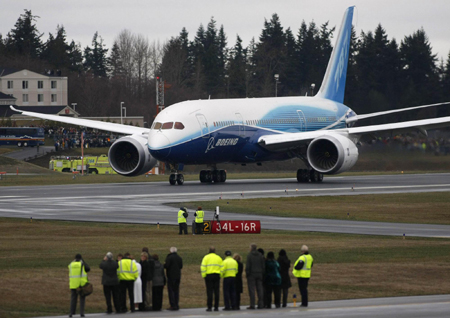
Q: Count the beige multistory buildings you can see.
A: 1